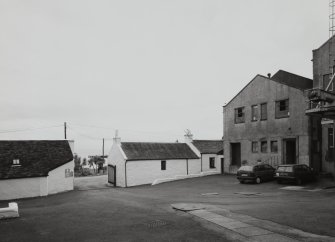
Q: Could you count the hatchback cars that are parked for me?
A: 2